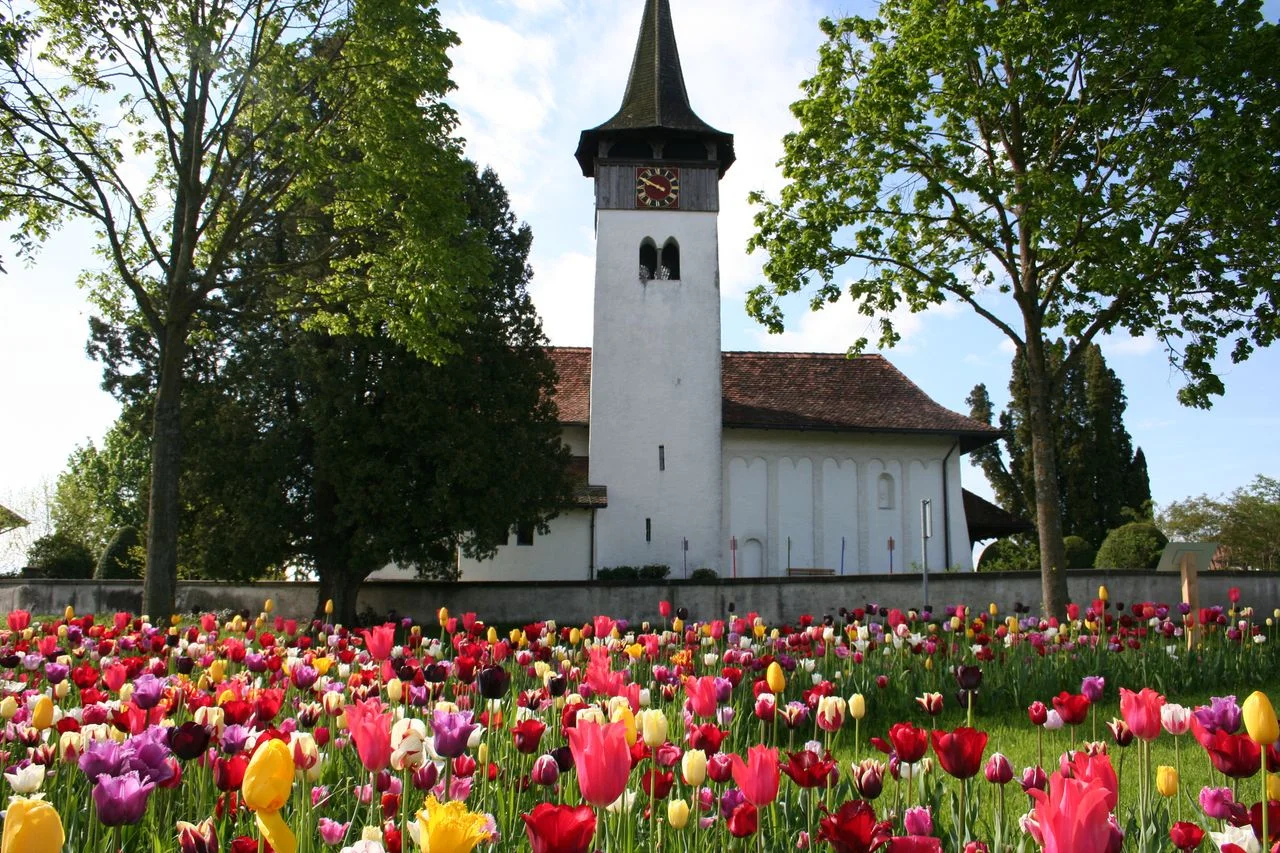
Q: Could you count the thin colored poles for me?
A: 5